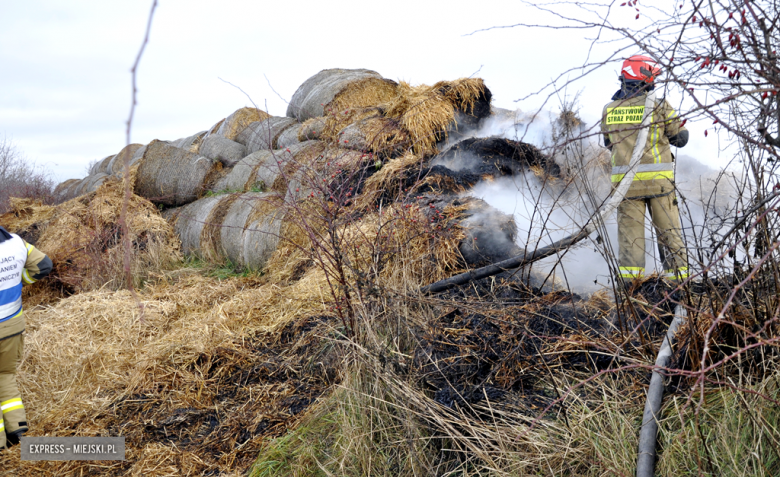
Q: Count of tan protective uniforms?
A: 2